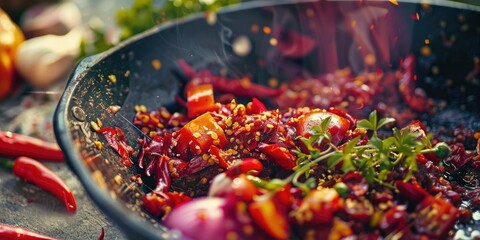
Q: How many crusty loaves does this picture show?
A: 0